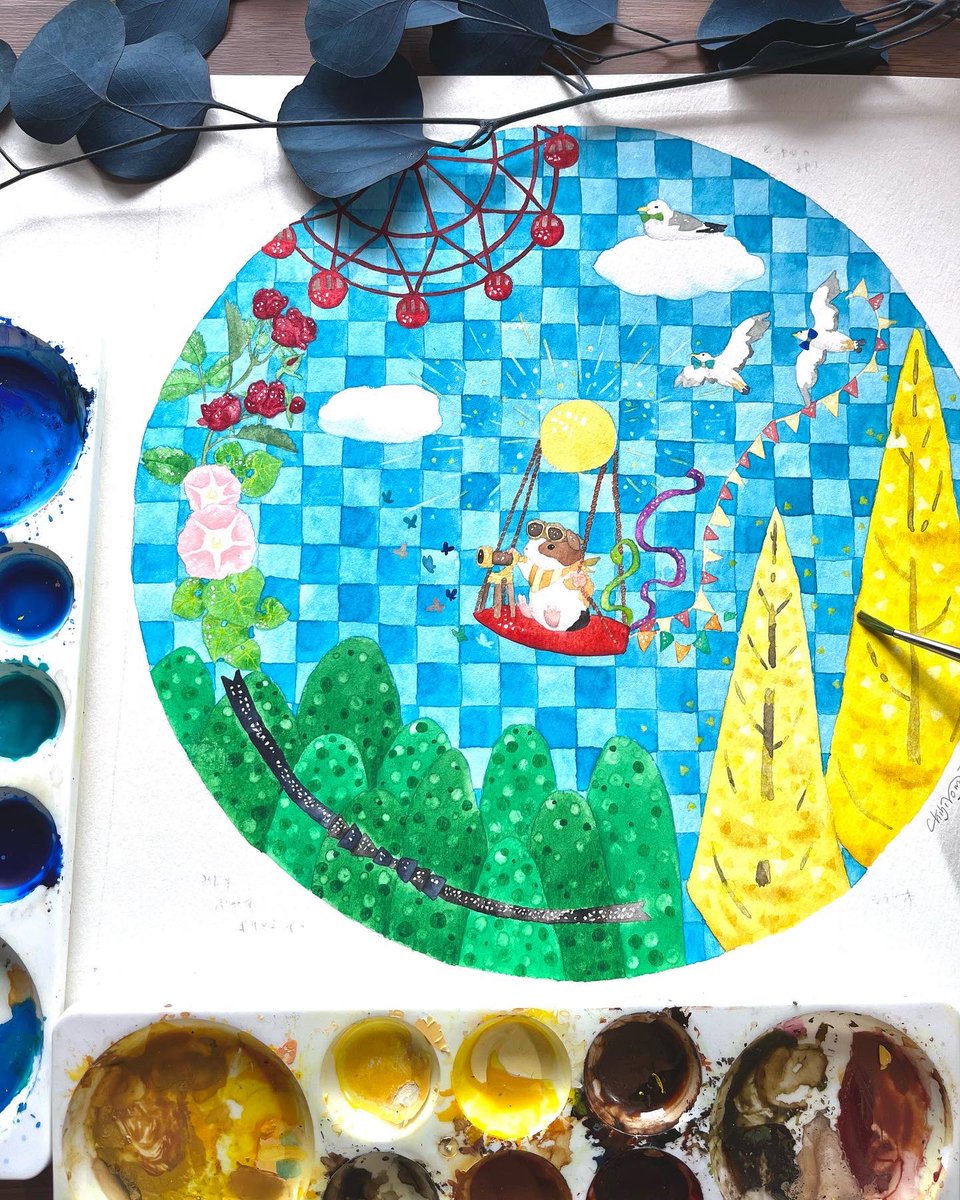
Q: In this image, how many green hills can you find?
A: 11